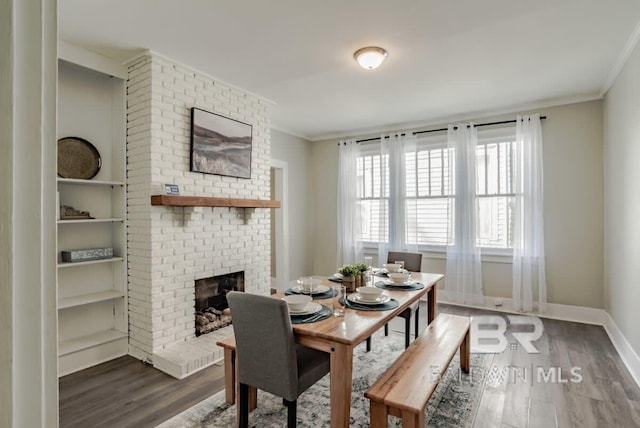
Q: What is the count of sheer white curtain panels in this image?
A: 4